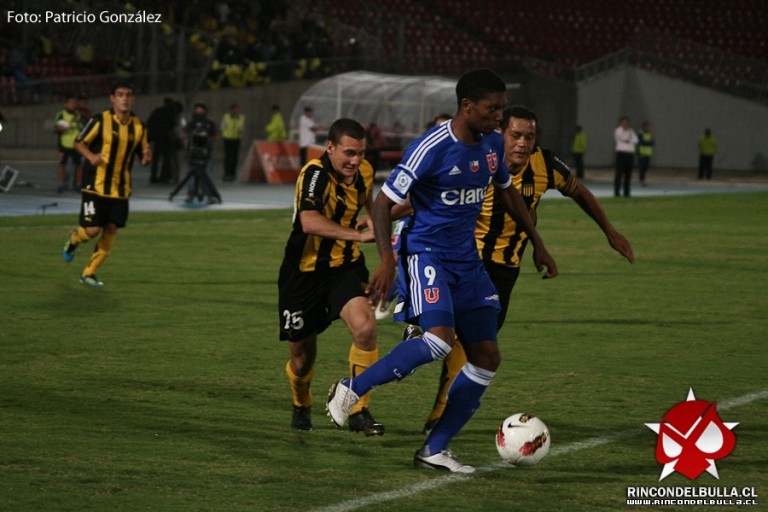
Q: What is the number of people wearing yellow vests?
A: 6